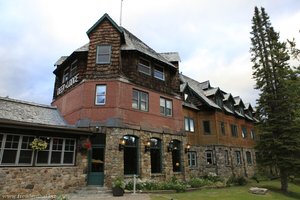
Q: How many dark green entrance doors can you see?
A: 1